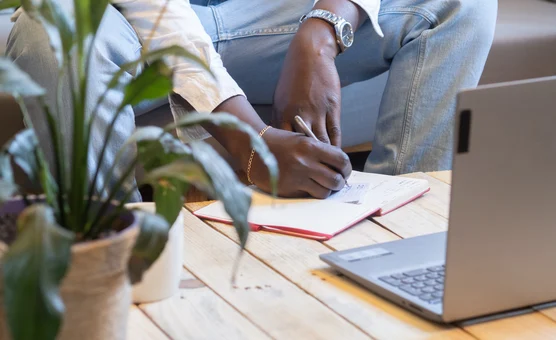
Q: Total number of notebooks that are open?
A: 1